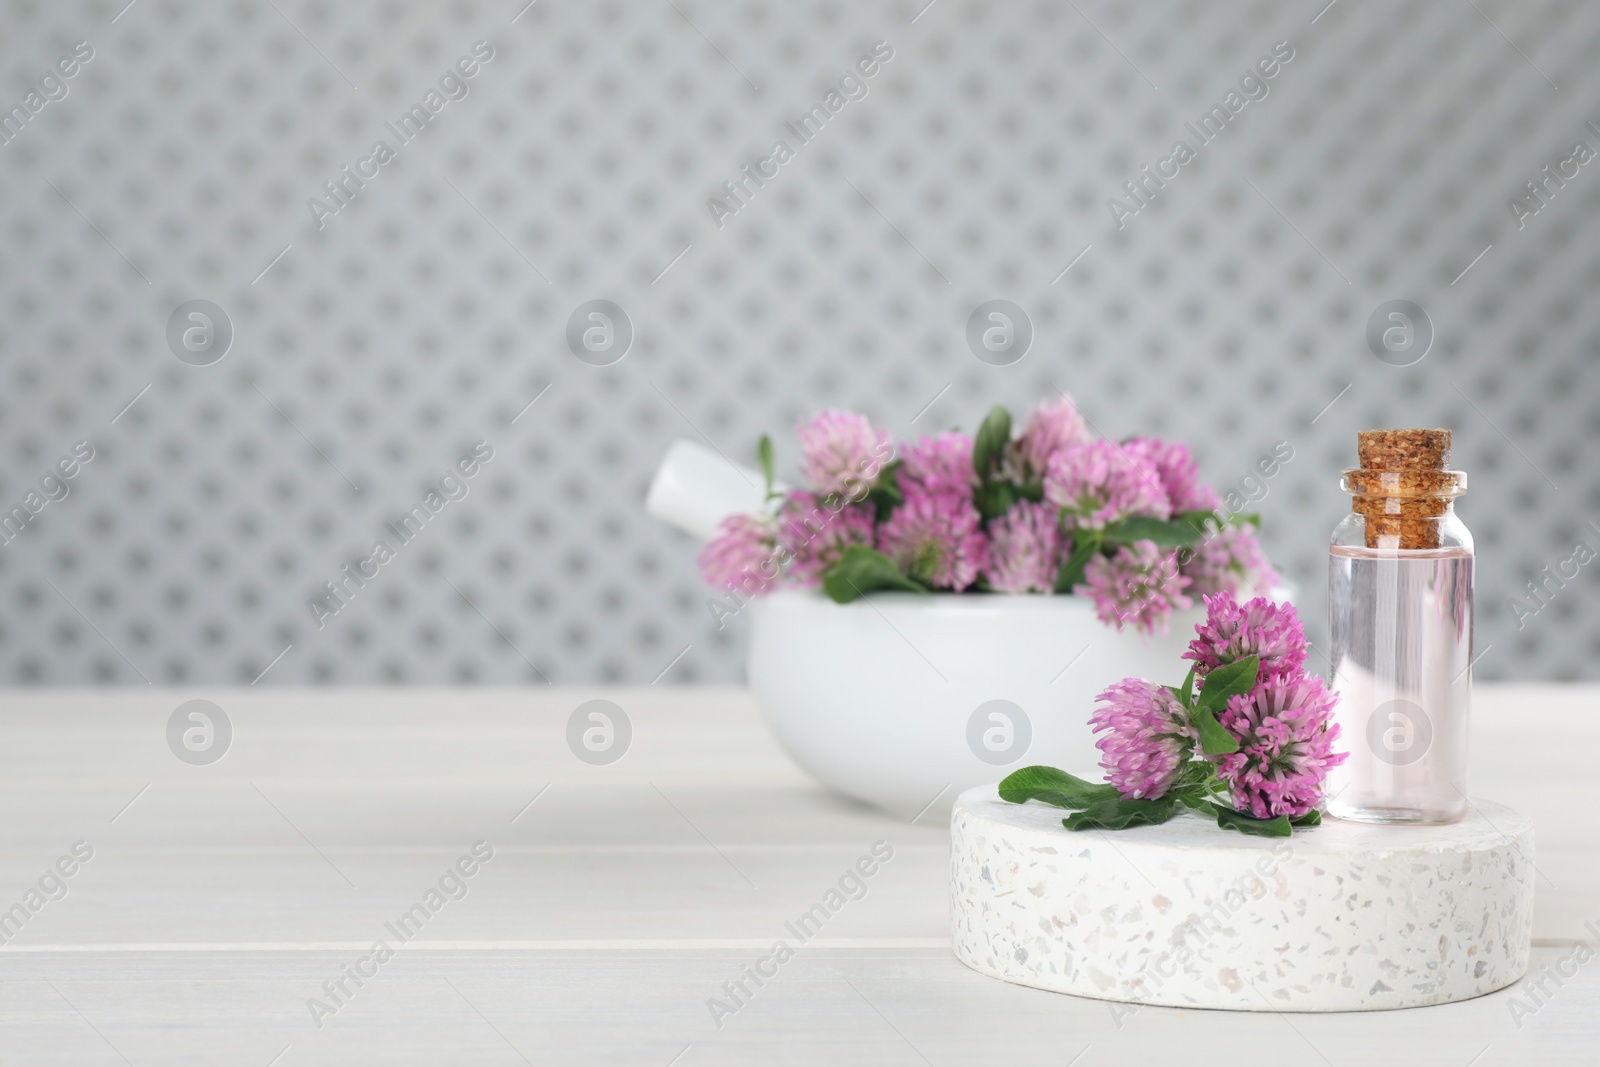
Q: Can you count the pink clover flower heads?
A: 14